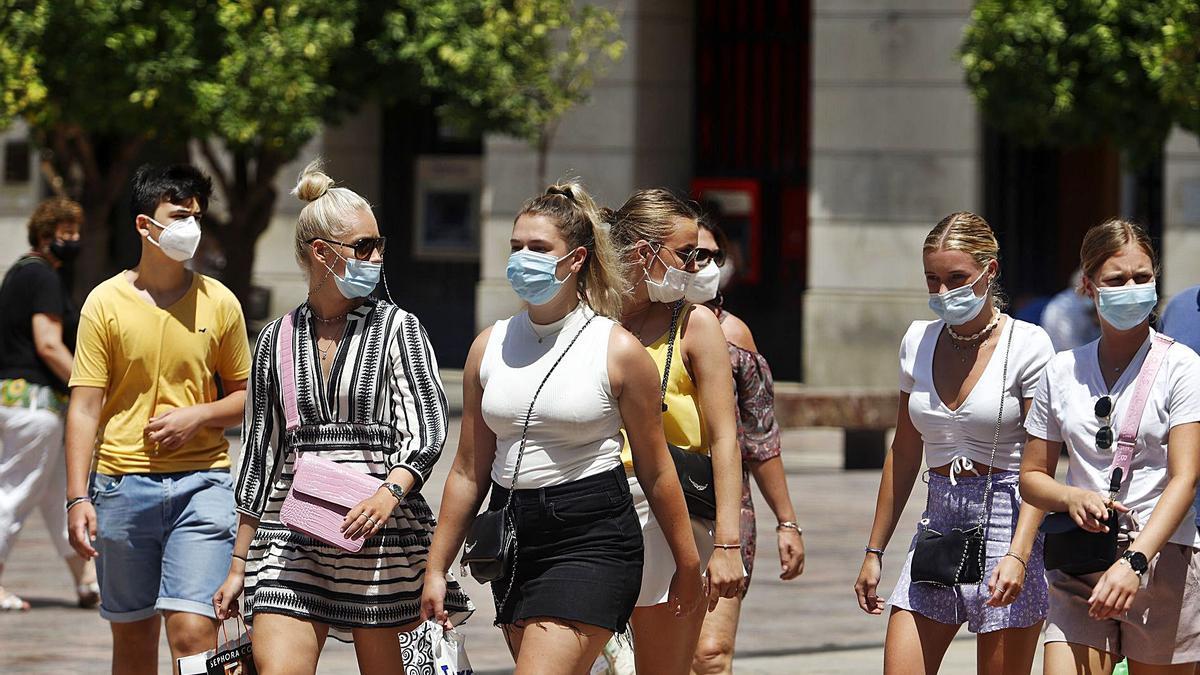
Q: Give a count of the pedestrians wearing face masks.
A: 8